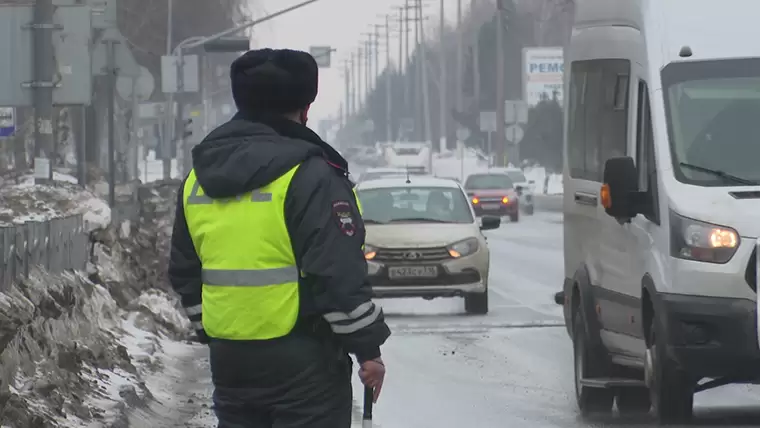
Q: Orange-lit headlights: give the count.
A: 5